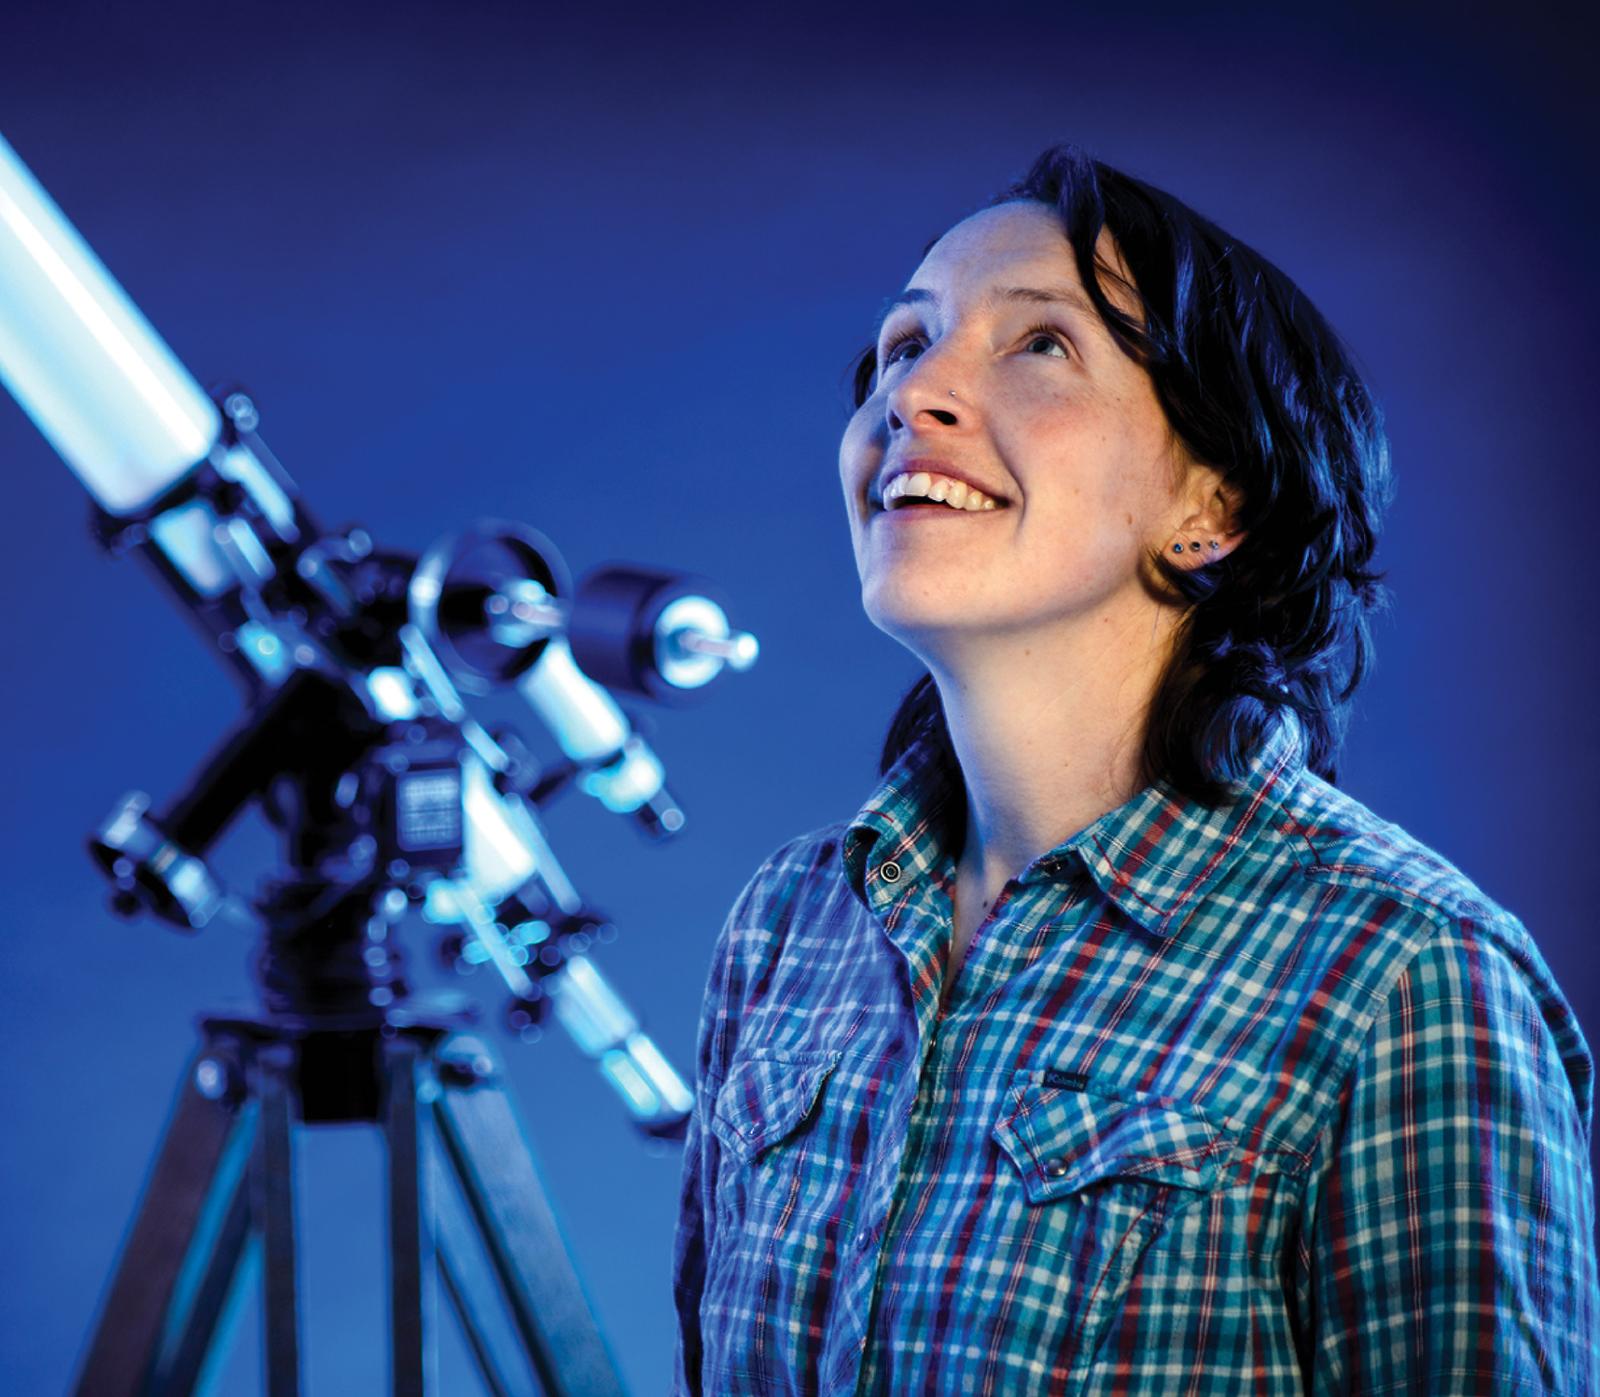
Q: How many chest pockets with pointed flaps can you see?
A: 2